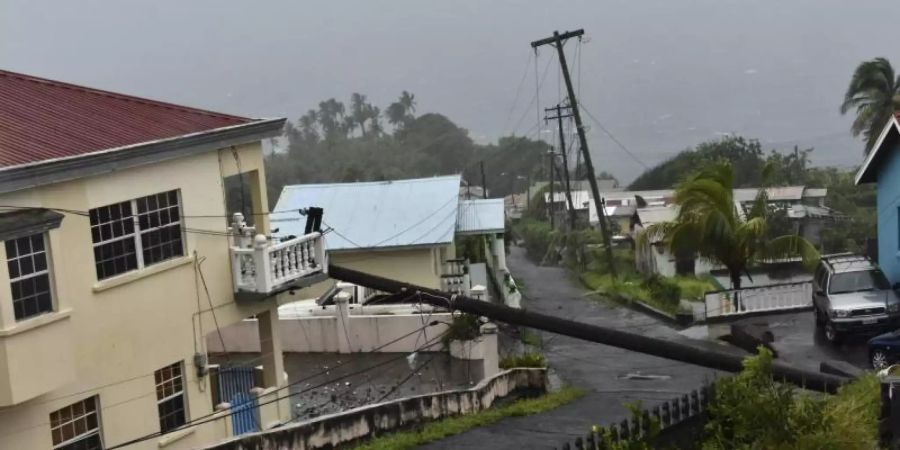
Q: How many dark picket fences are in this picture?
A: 1